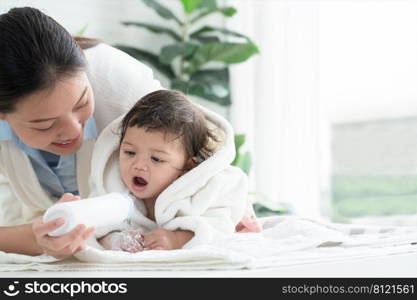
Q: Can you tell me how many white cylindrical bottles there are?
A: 1